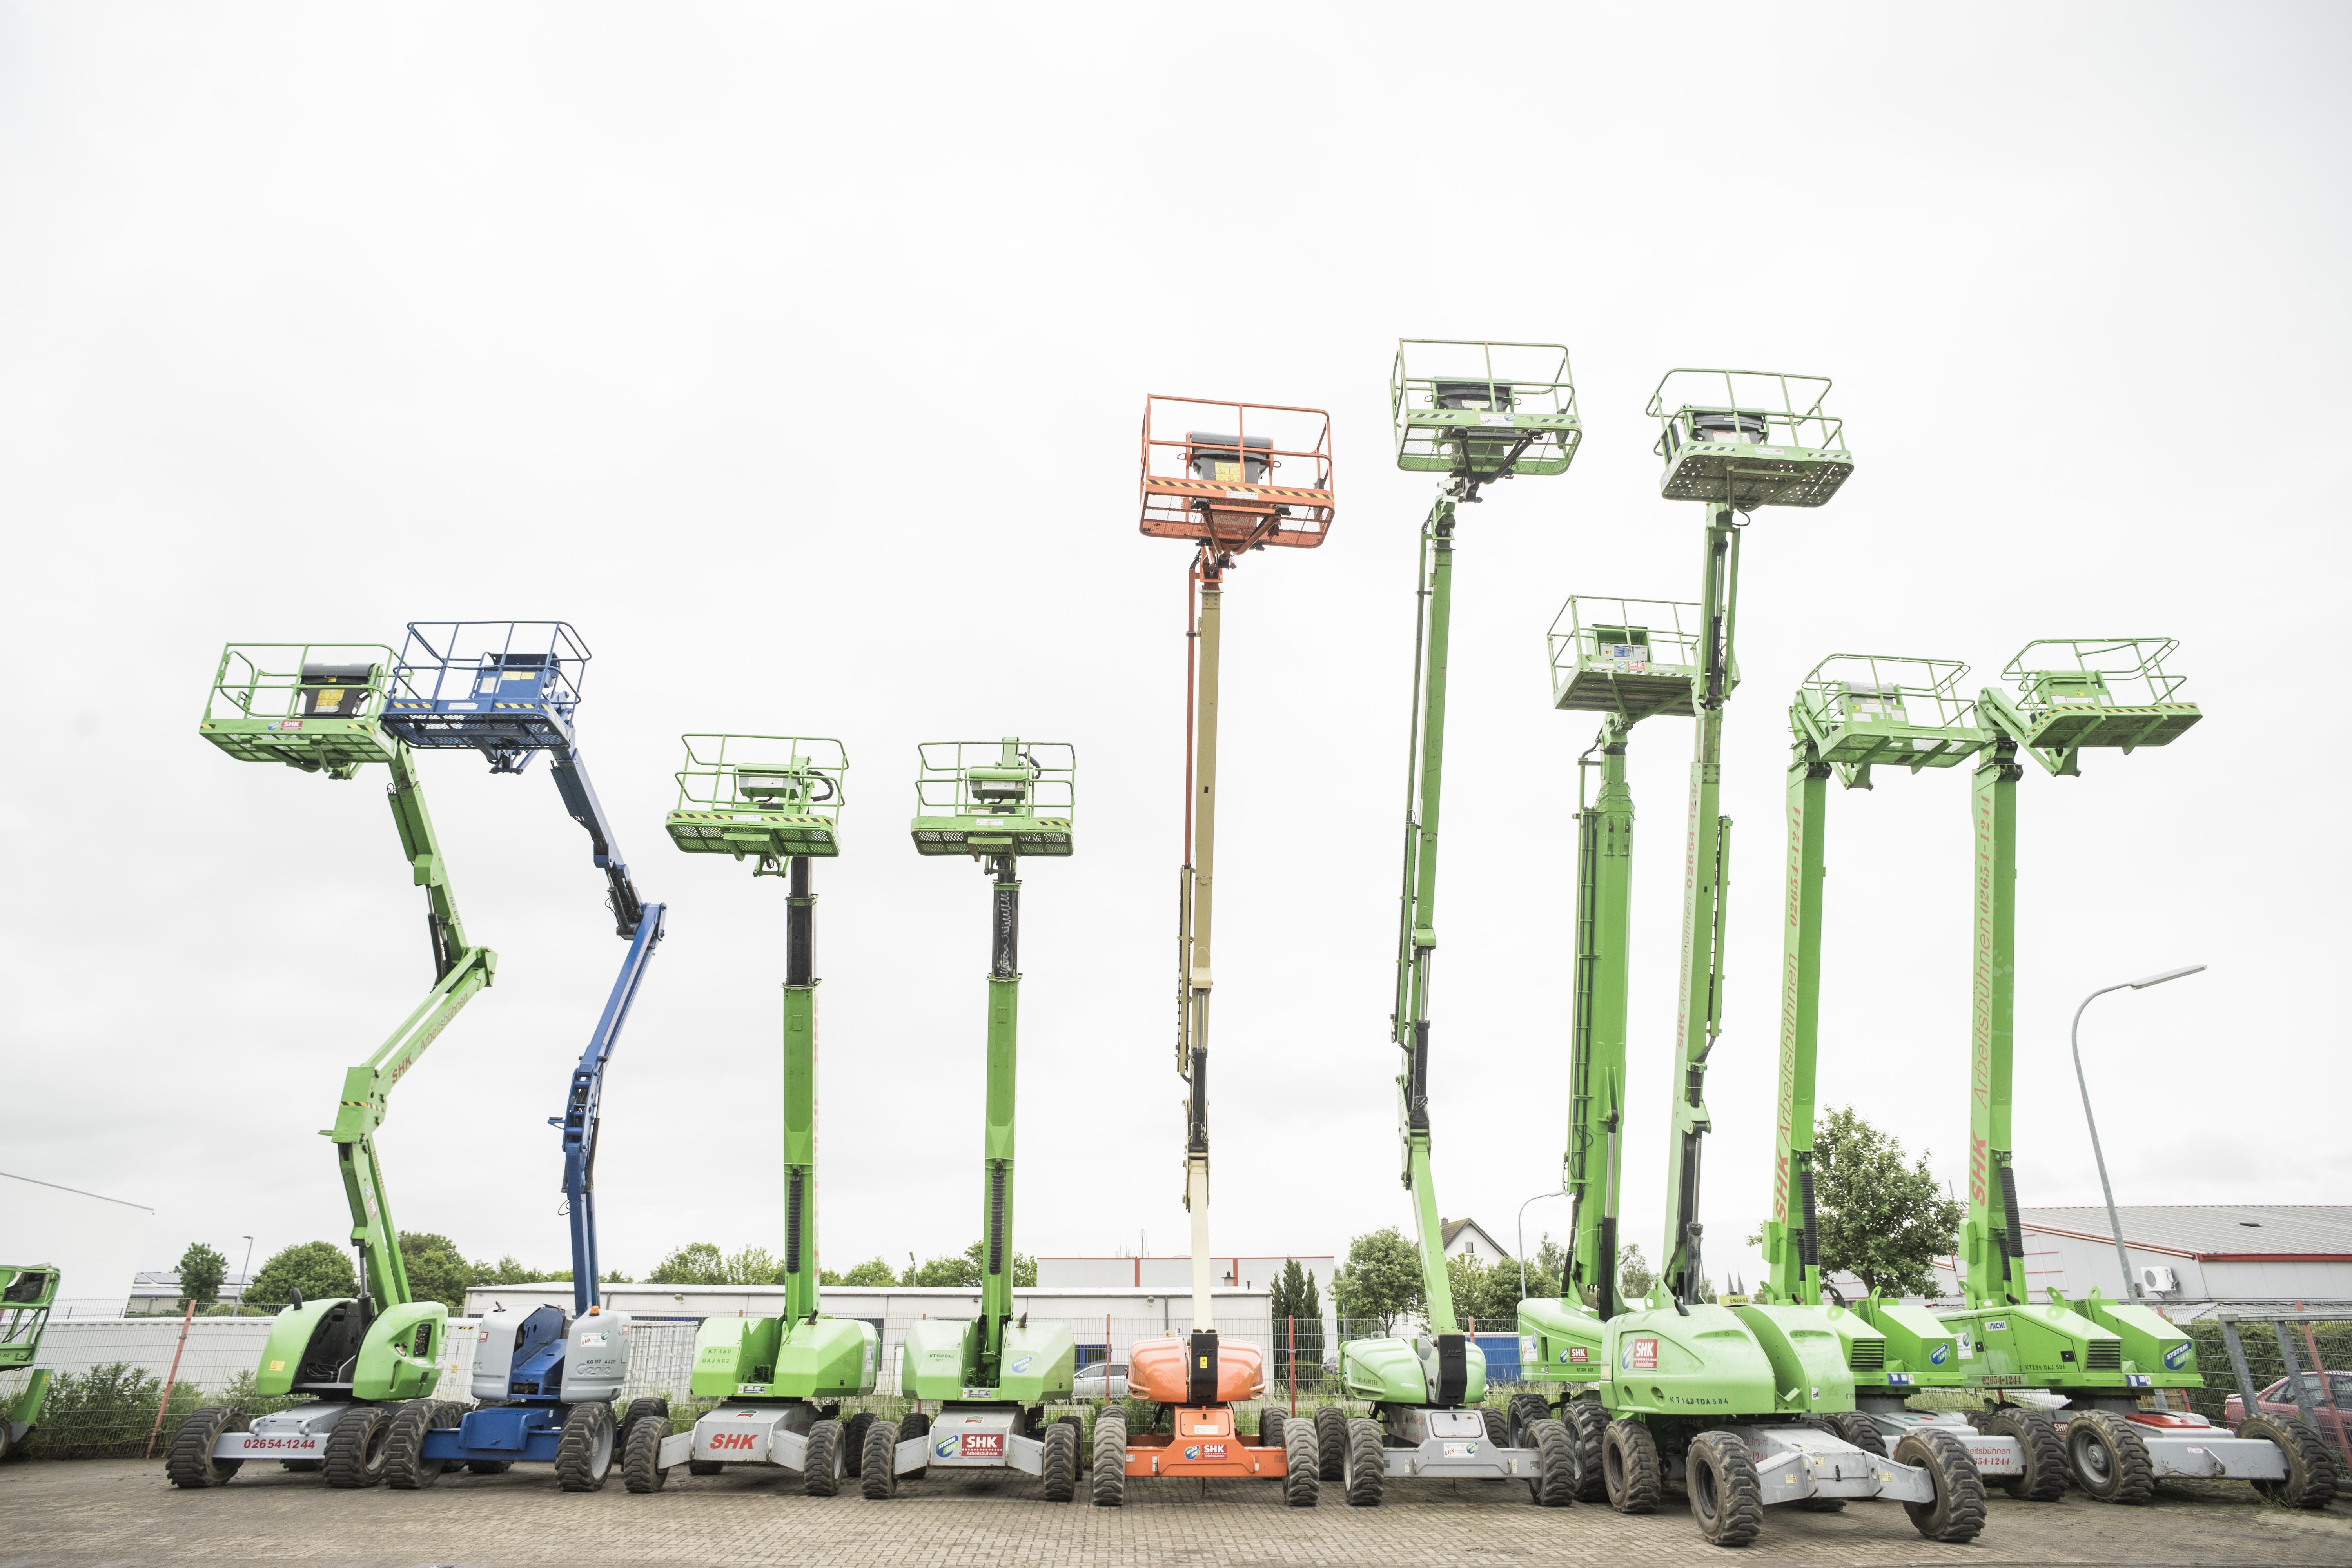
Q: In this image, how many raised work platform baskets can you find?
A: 10